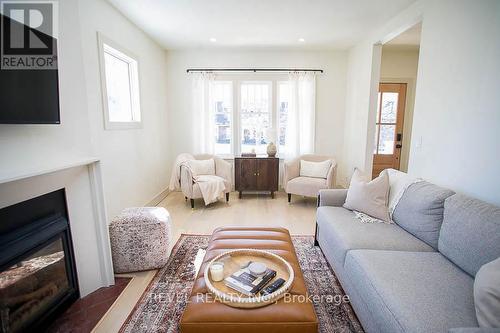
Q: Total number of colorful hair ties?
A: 0